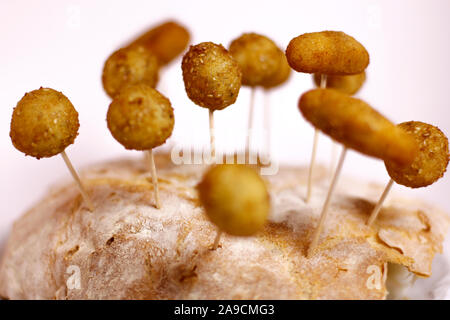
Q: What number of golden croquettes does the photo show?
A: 12